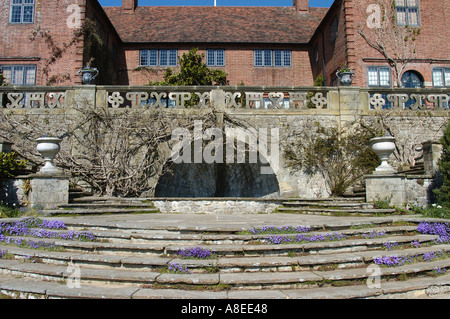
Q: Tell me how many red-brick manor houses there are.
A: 1